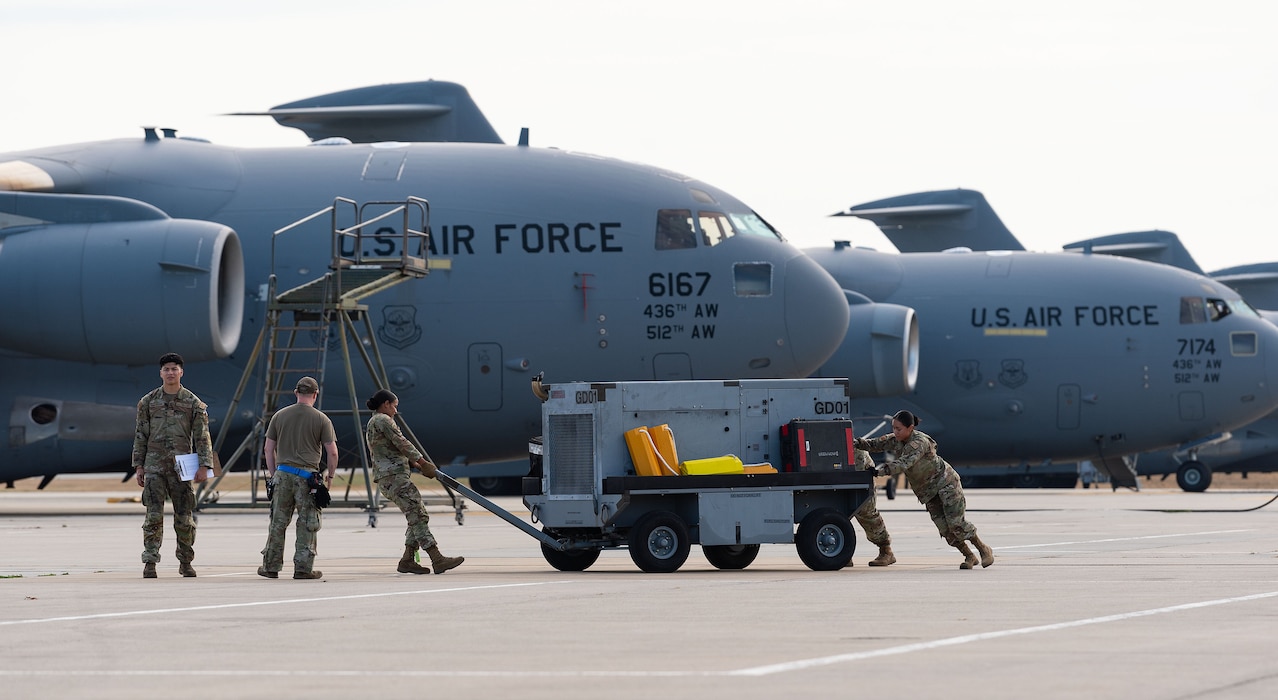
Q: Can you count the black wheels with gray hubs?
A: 3